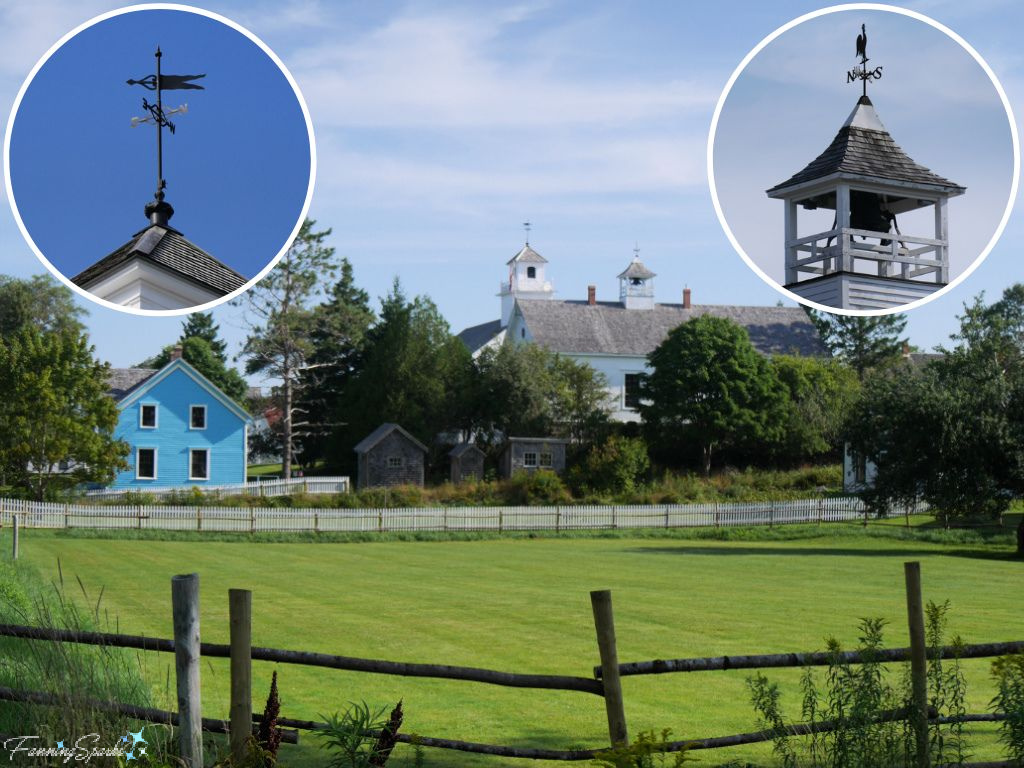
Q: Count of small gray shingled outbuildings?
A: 3